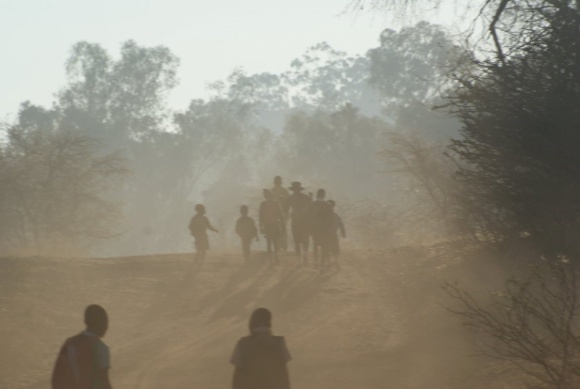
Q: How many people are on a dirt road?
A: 9